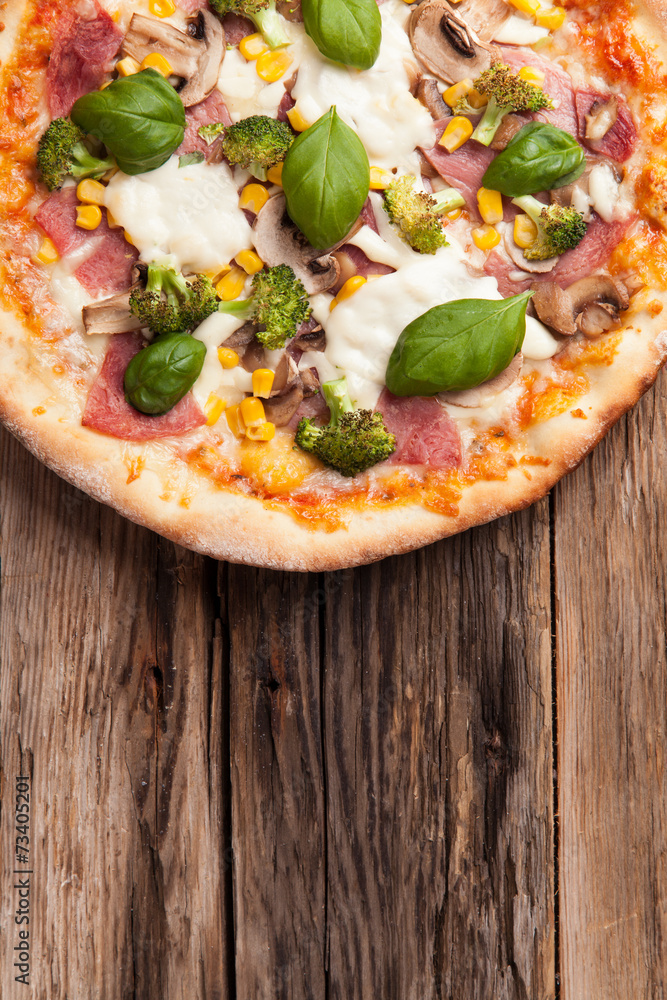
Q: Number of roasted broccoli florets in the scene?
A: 9